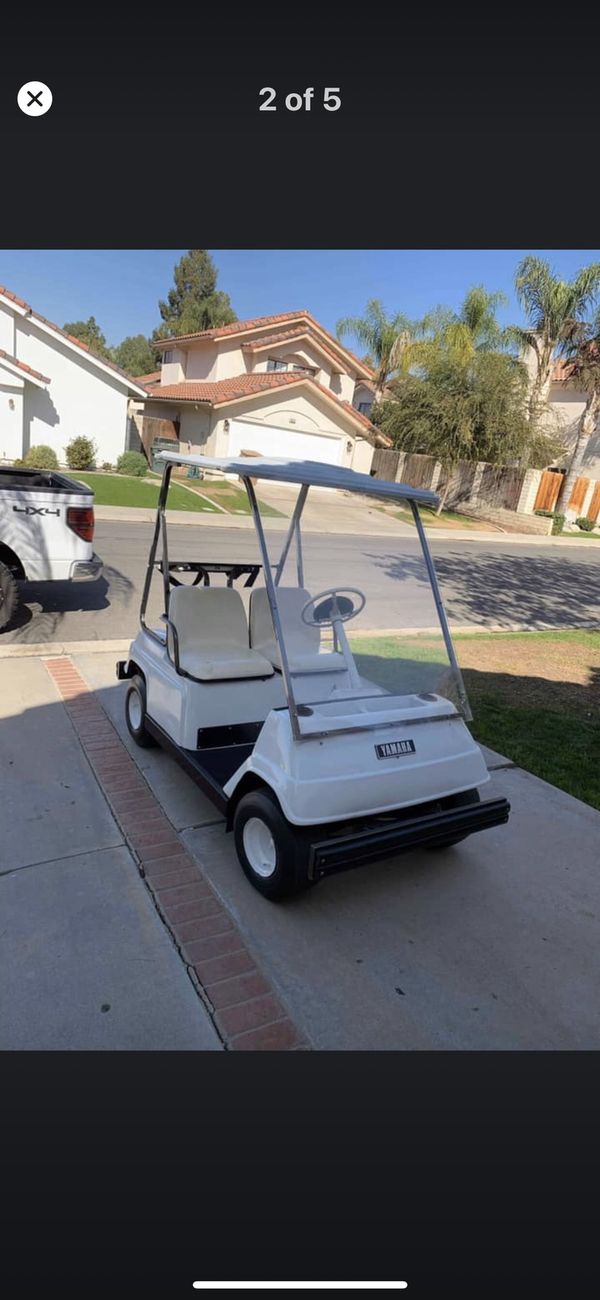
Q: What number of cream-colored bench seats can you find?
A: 2